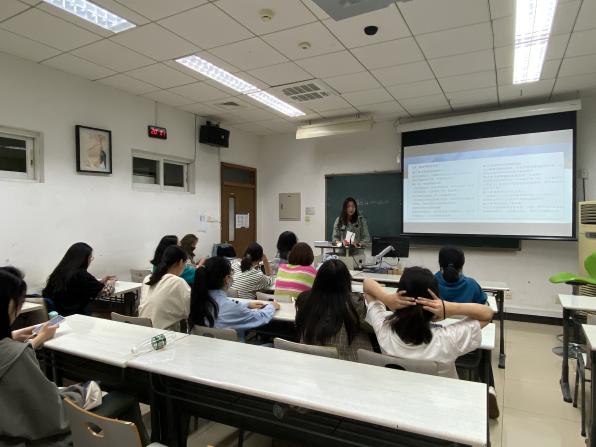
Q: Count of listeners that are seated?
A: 12